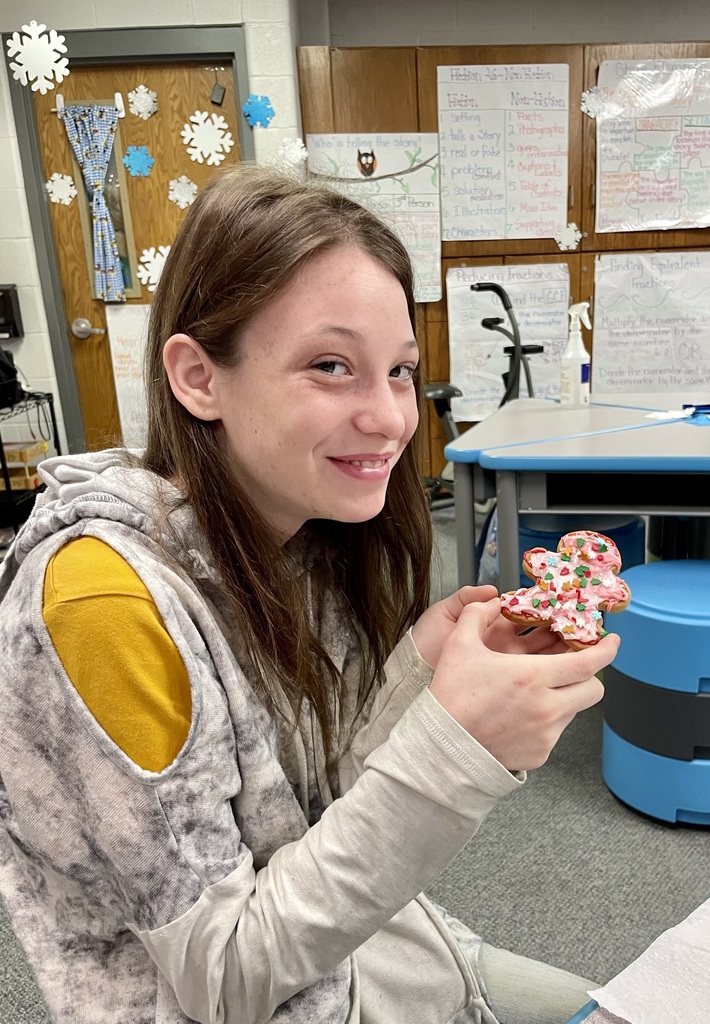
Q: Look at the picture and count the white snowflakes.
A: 9